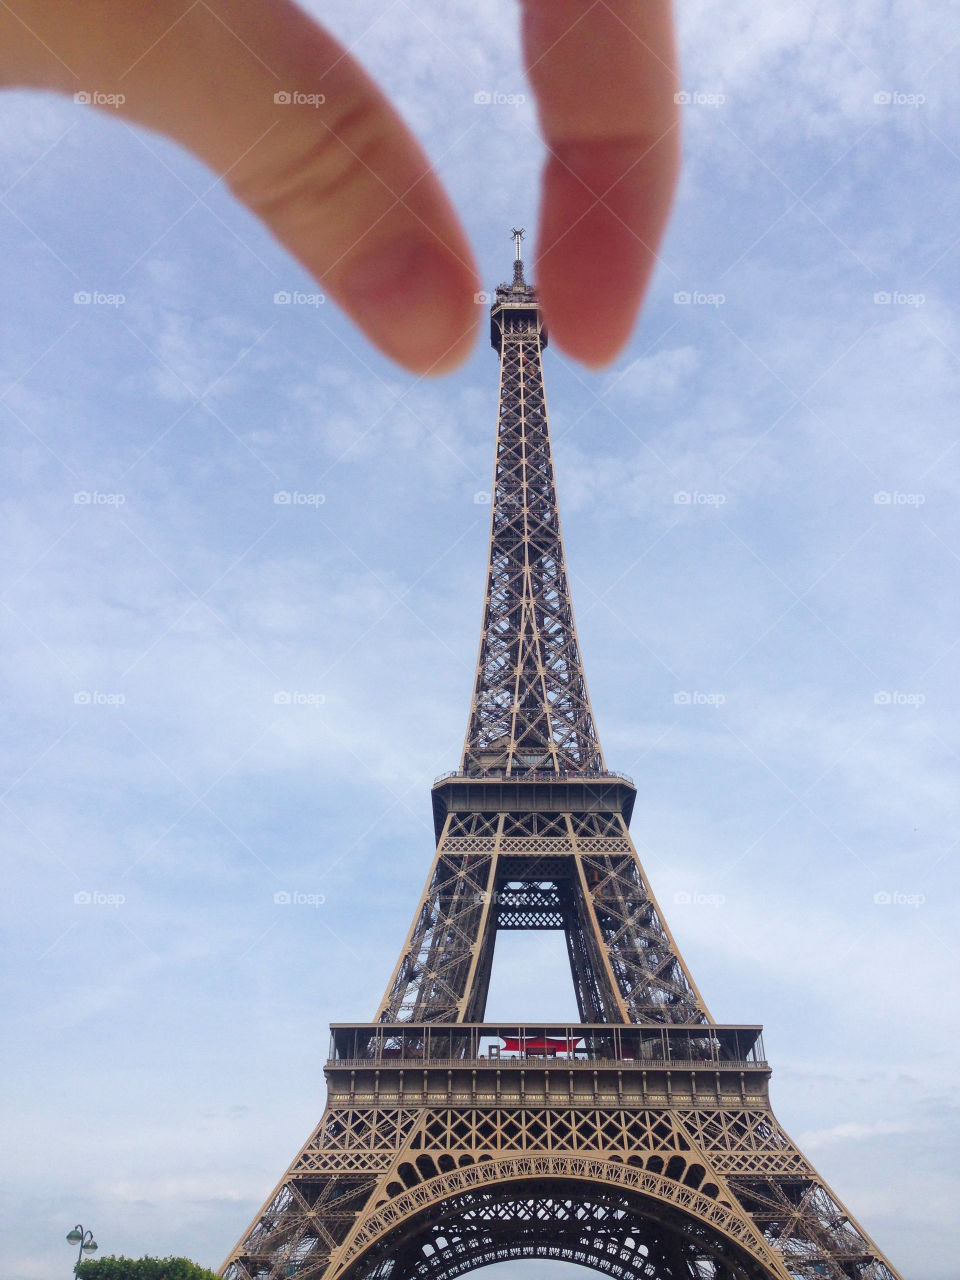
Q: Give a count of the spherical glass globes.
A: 2